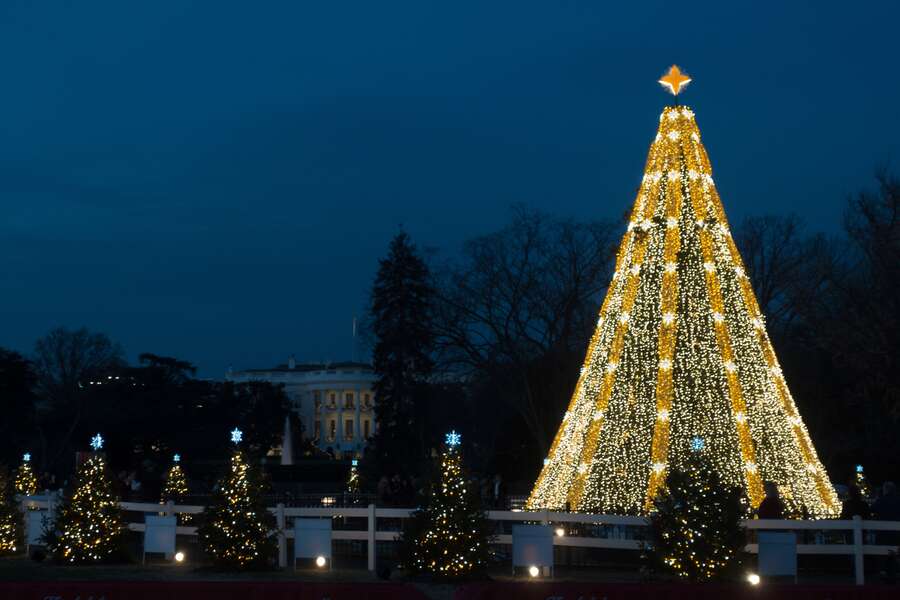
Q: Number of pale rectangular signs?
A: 5